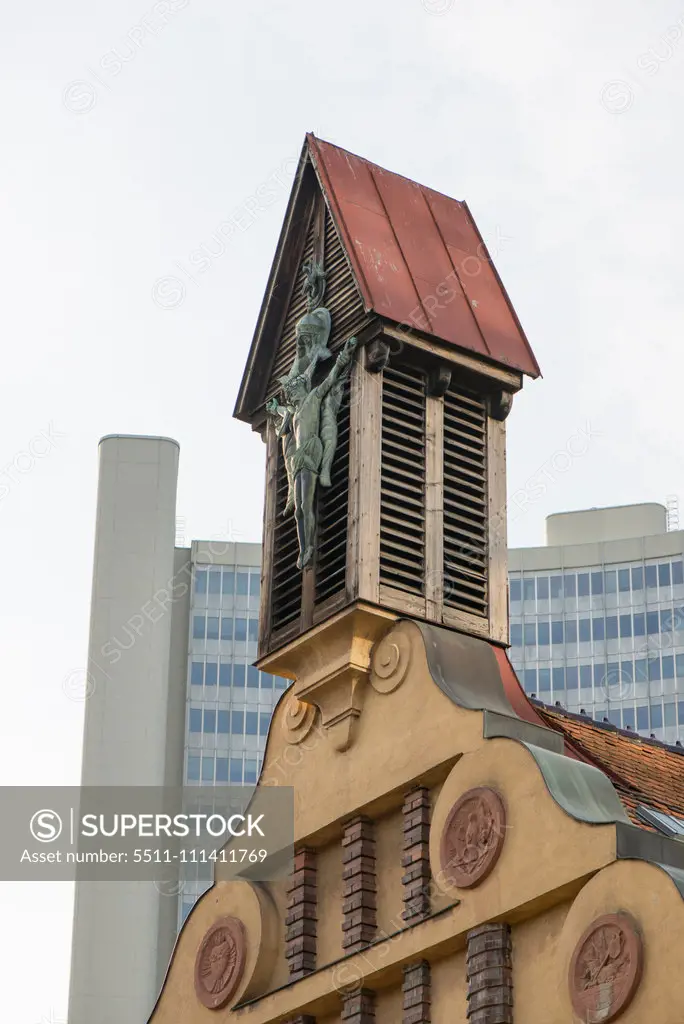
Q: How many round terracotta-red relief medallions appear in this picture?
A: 3